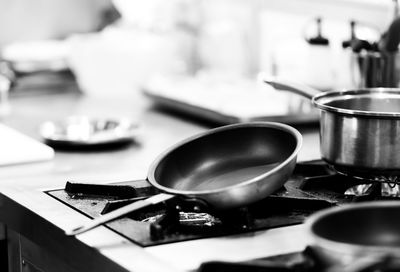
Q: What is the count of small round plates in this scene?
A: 1